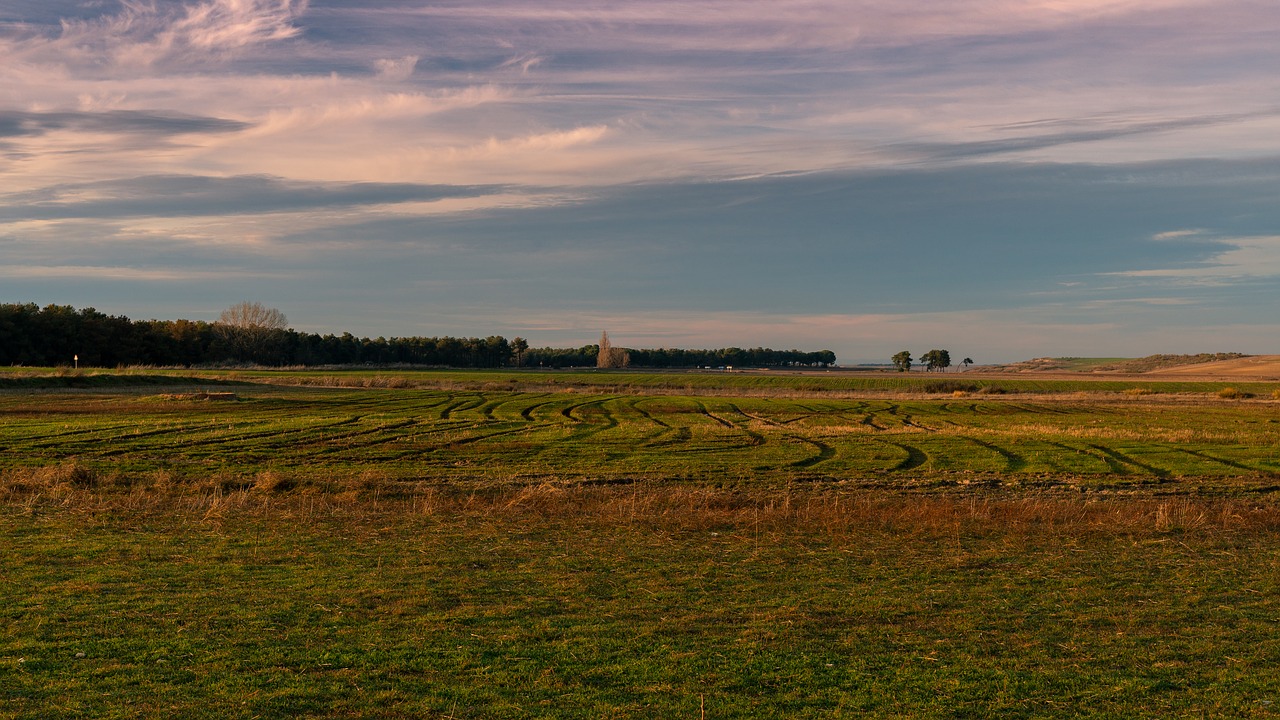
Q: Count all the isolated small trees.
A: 3